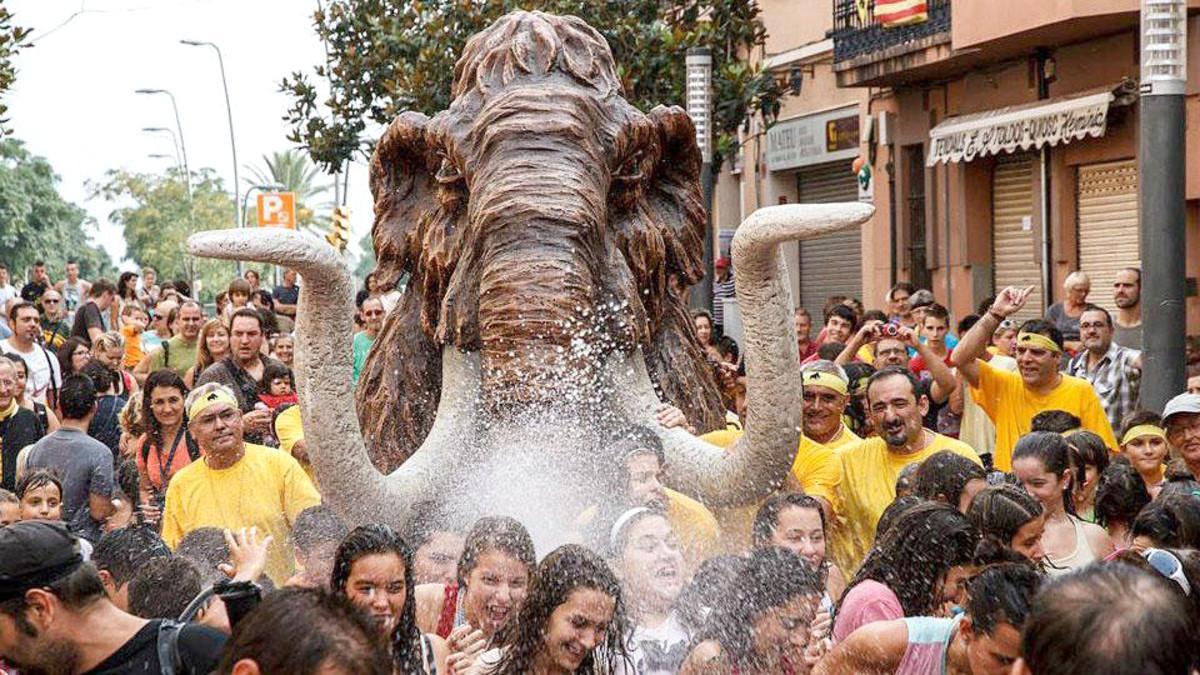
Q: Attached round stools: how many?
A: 0